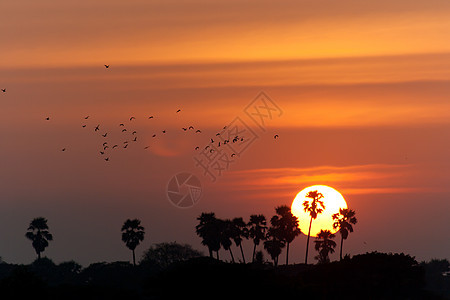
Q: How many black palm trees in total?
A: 12